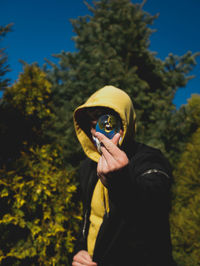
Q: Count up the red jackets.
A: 0